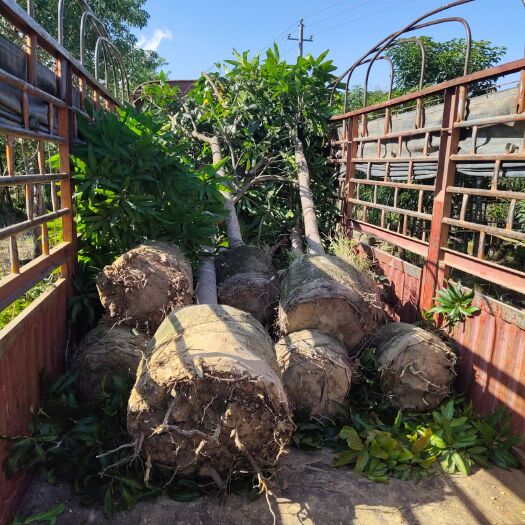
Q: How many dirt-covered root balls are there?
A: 7